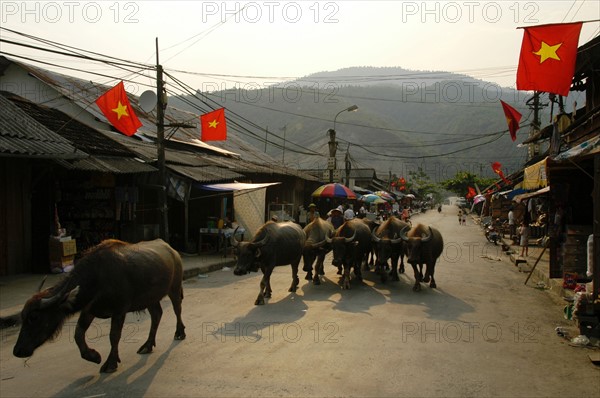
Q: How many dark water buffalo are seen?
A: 6